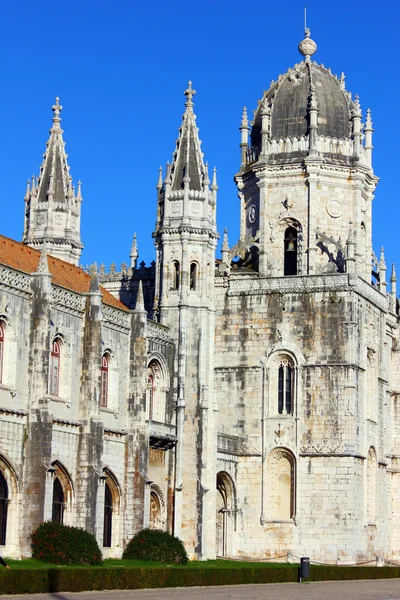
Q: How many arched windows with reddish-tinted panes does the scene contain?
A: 4